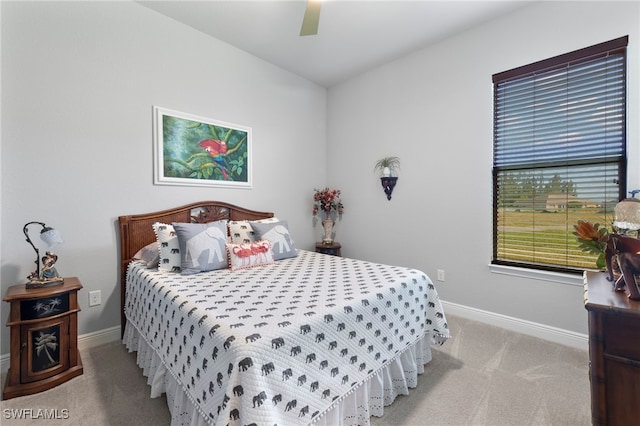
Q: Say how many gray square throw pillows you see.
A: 2